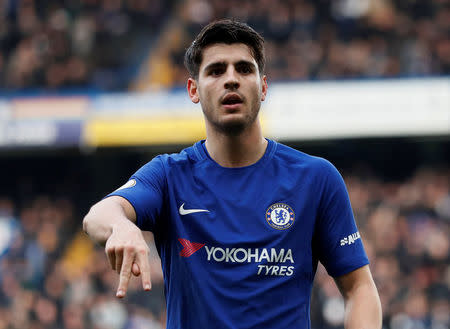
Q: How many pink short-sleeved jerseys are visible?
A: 0